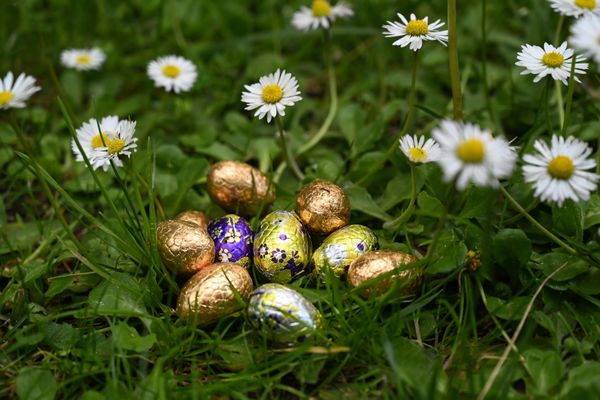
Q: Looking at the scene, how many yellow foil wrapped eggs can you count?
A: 2